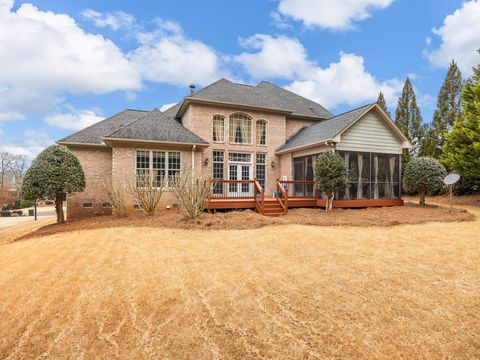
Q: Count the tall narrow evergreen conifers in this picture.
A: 3